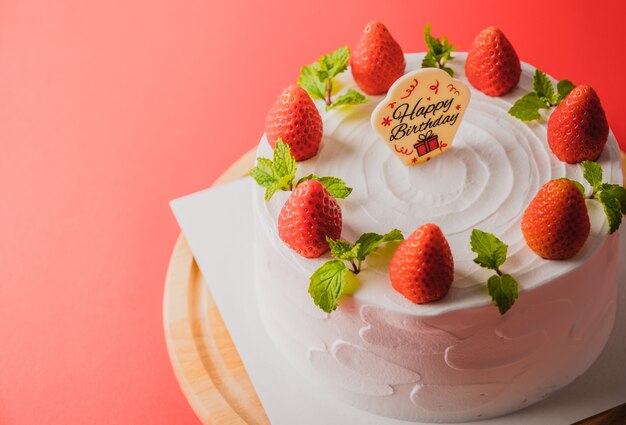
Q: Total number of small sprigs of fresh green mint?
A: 7